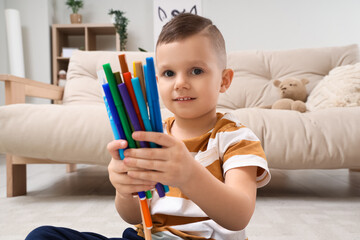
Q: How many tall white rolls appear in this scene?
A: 1